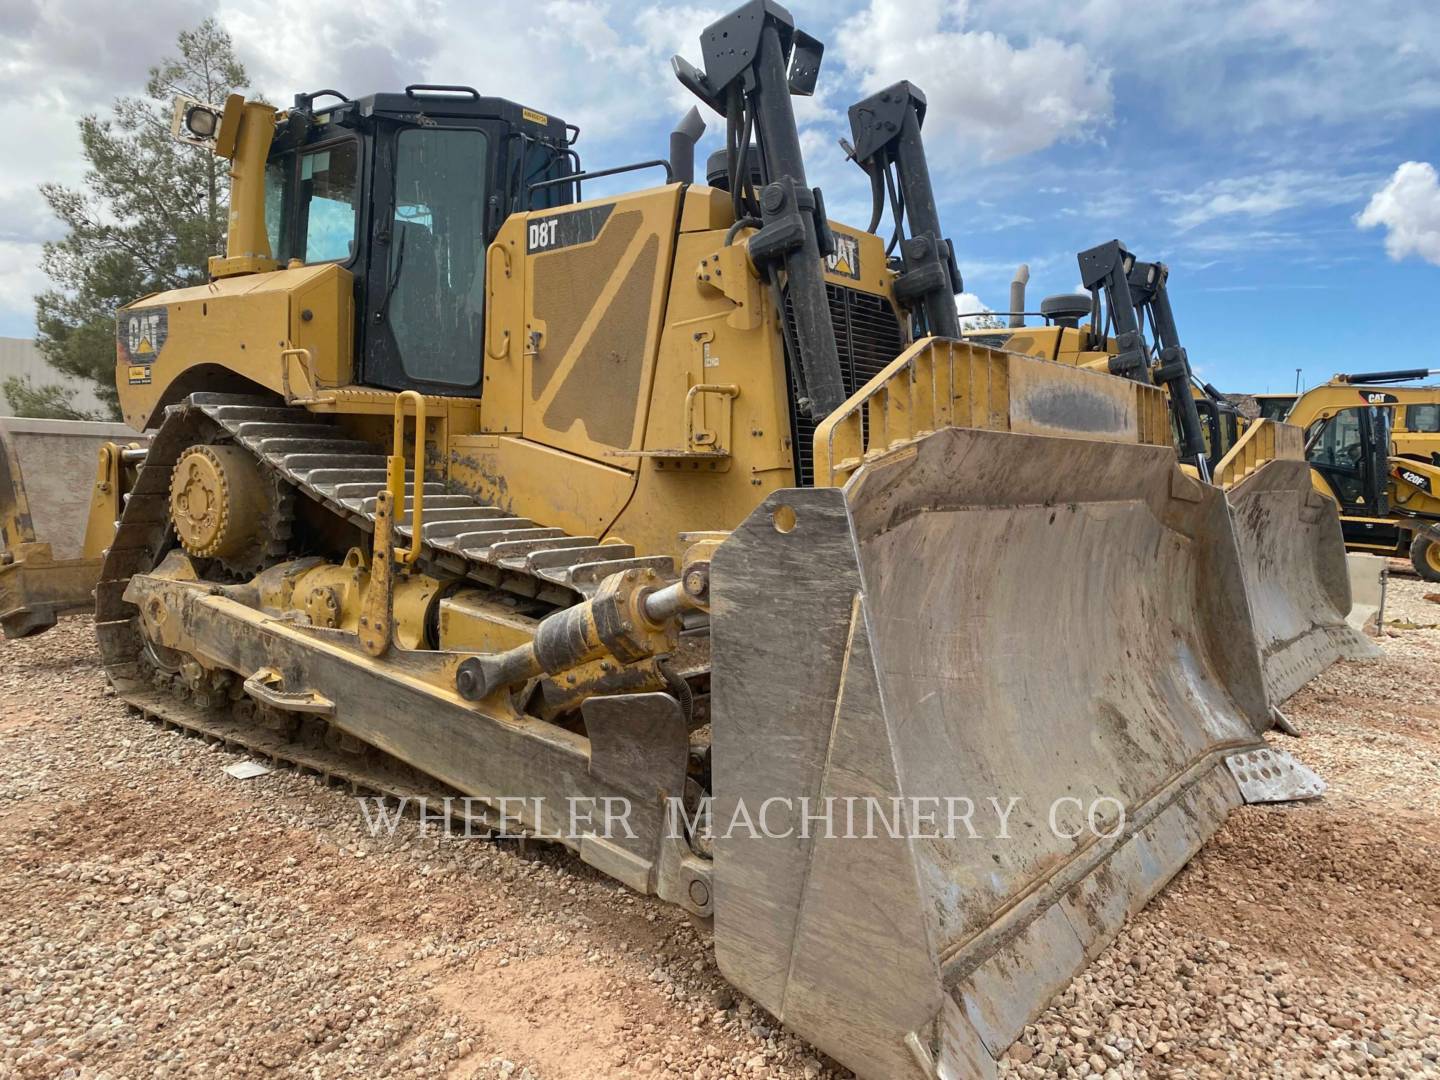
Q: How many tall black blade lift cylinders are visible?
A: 4